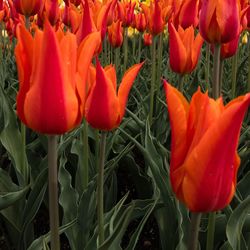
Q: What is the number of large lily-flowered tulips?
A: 3